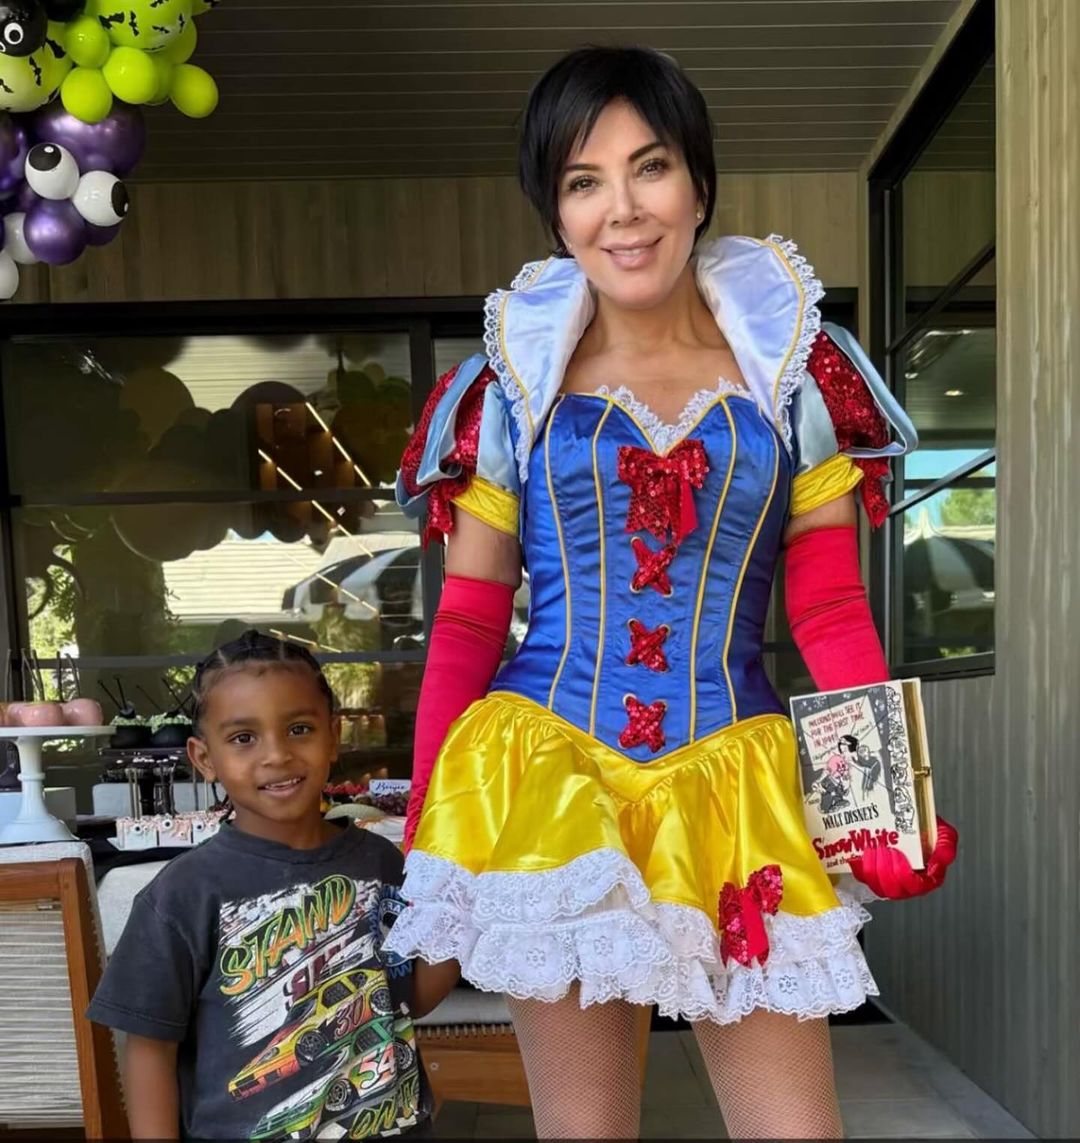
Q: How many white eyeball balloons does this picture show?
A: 2